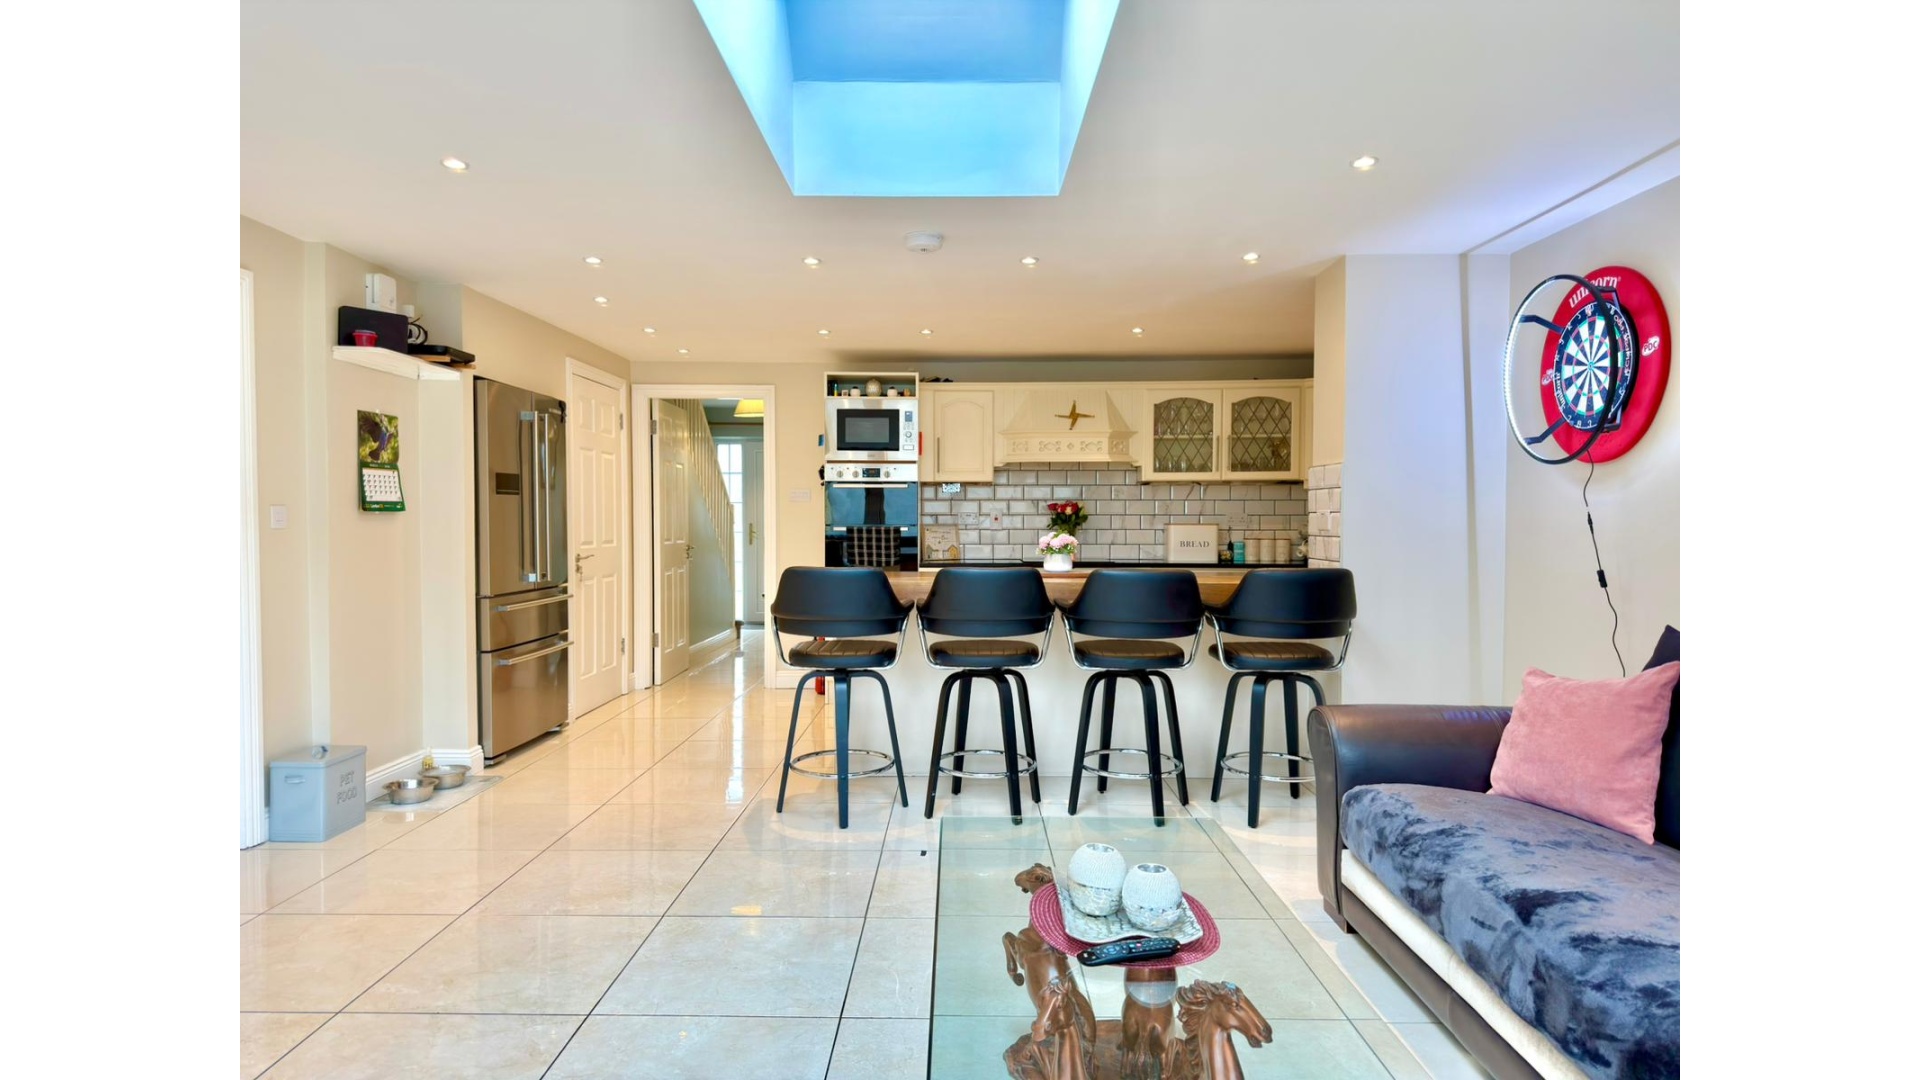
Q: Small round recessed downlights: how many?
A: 12